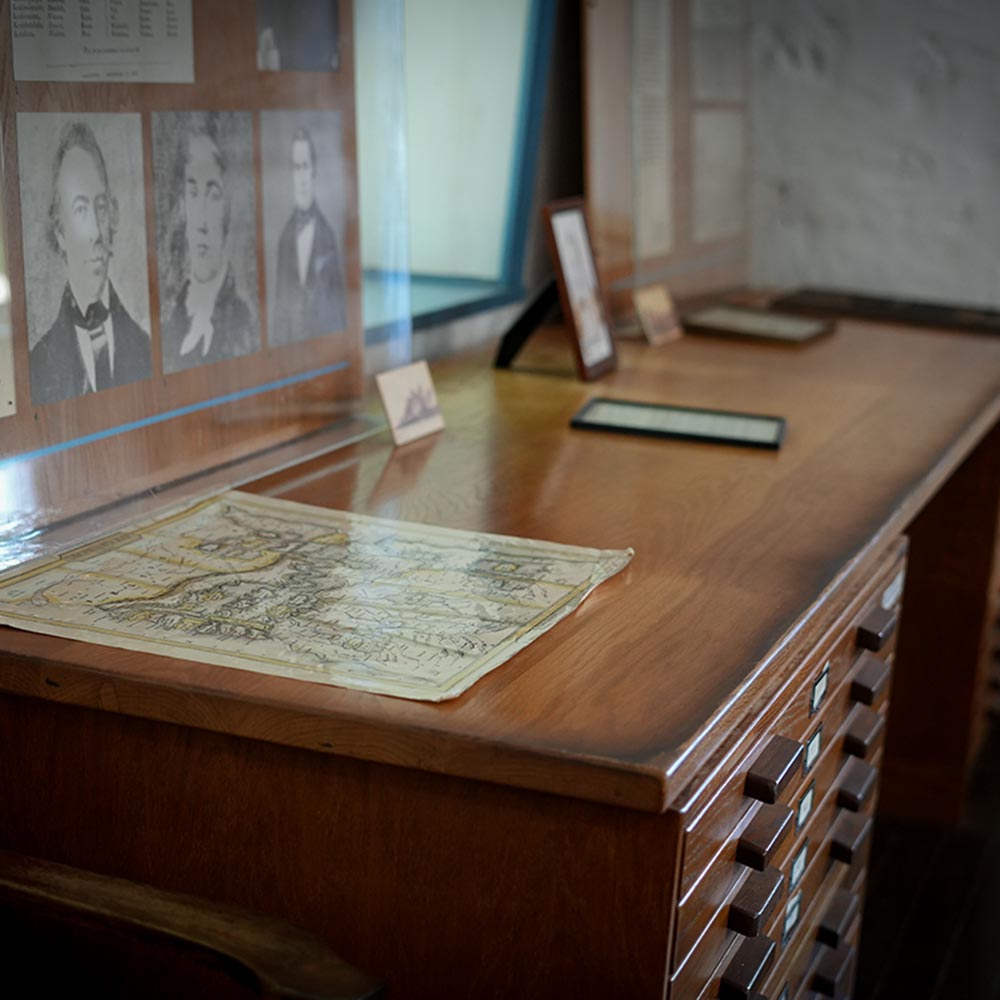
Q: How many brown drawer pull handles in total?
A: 11